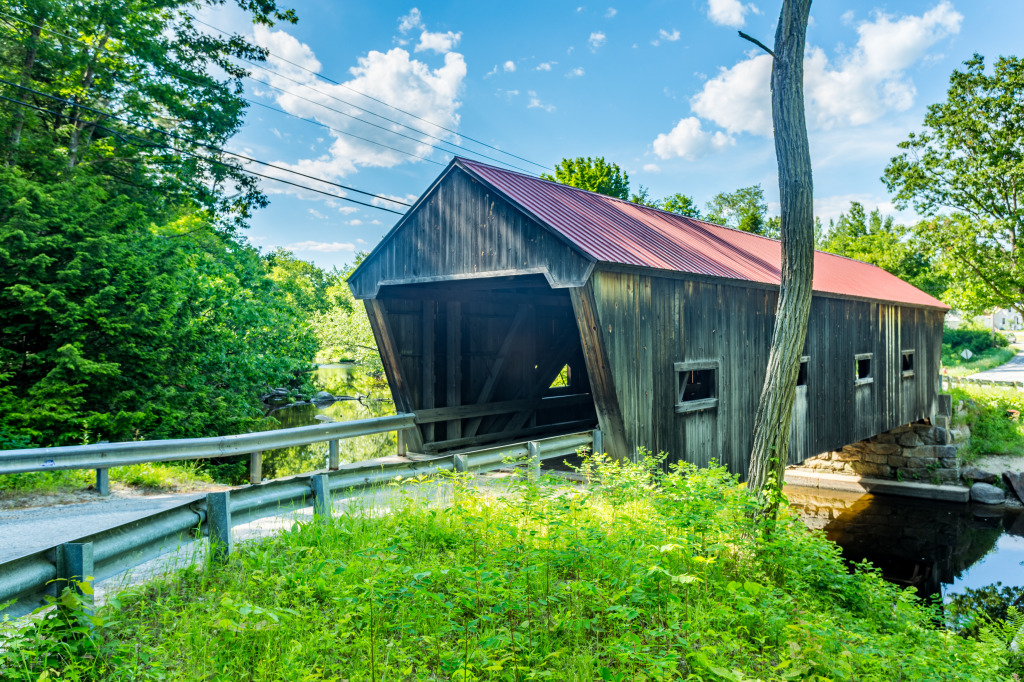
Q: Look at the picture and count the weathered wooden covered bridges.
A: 1